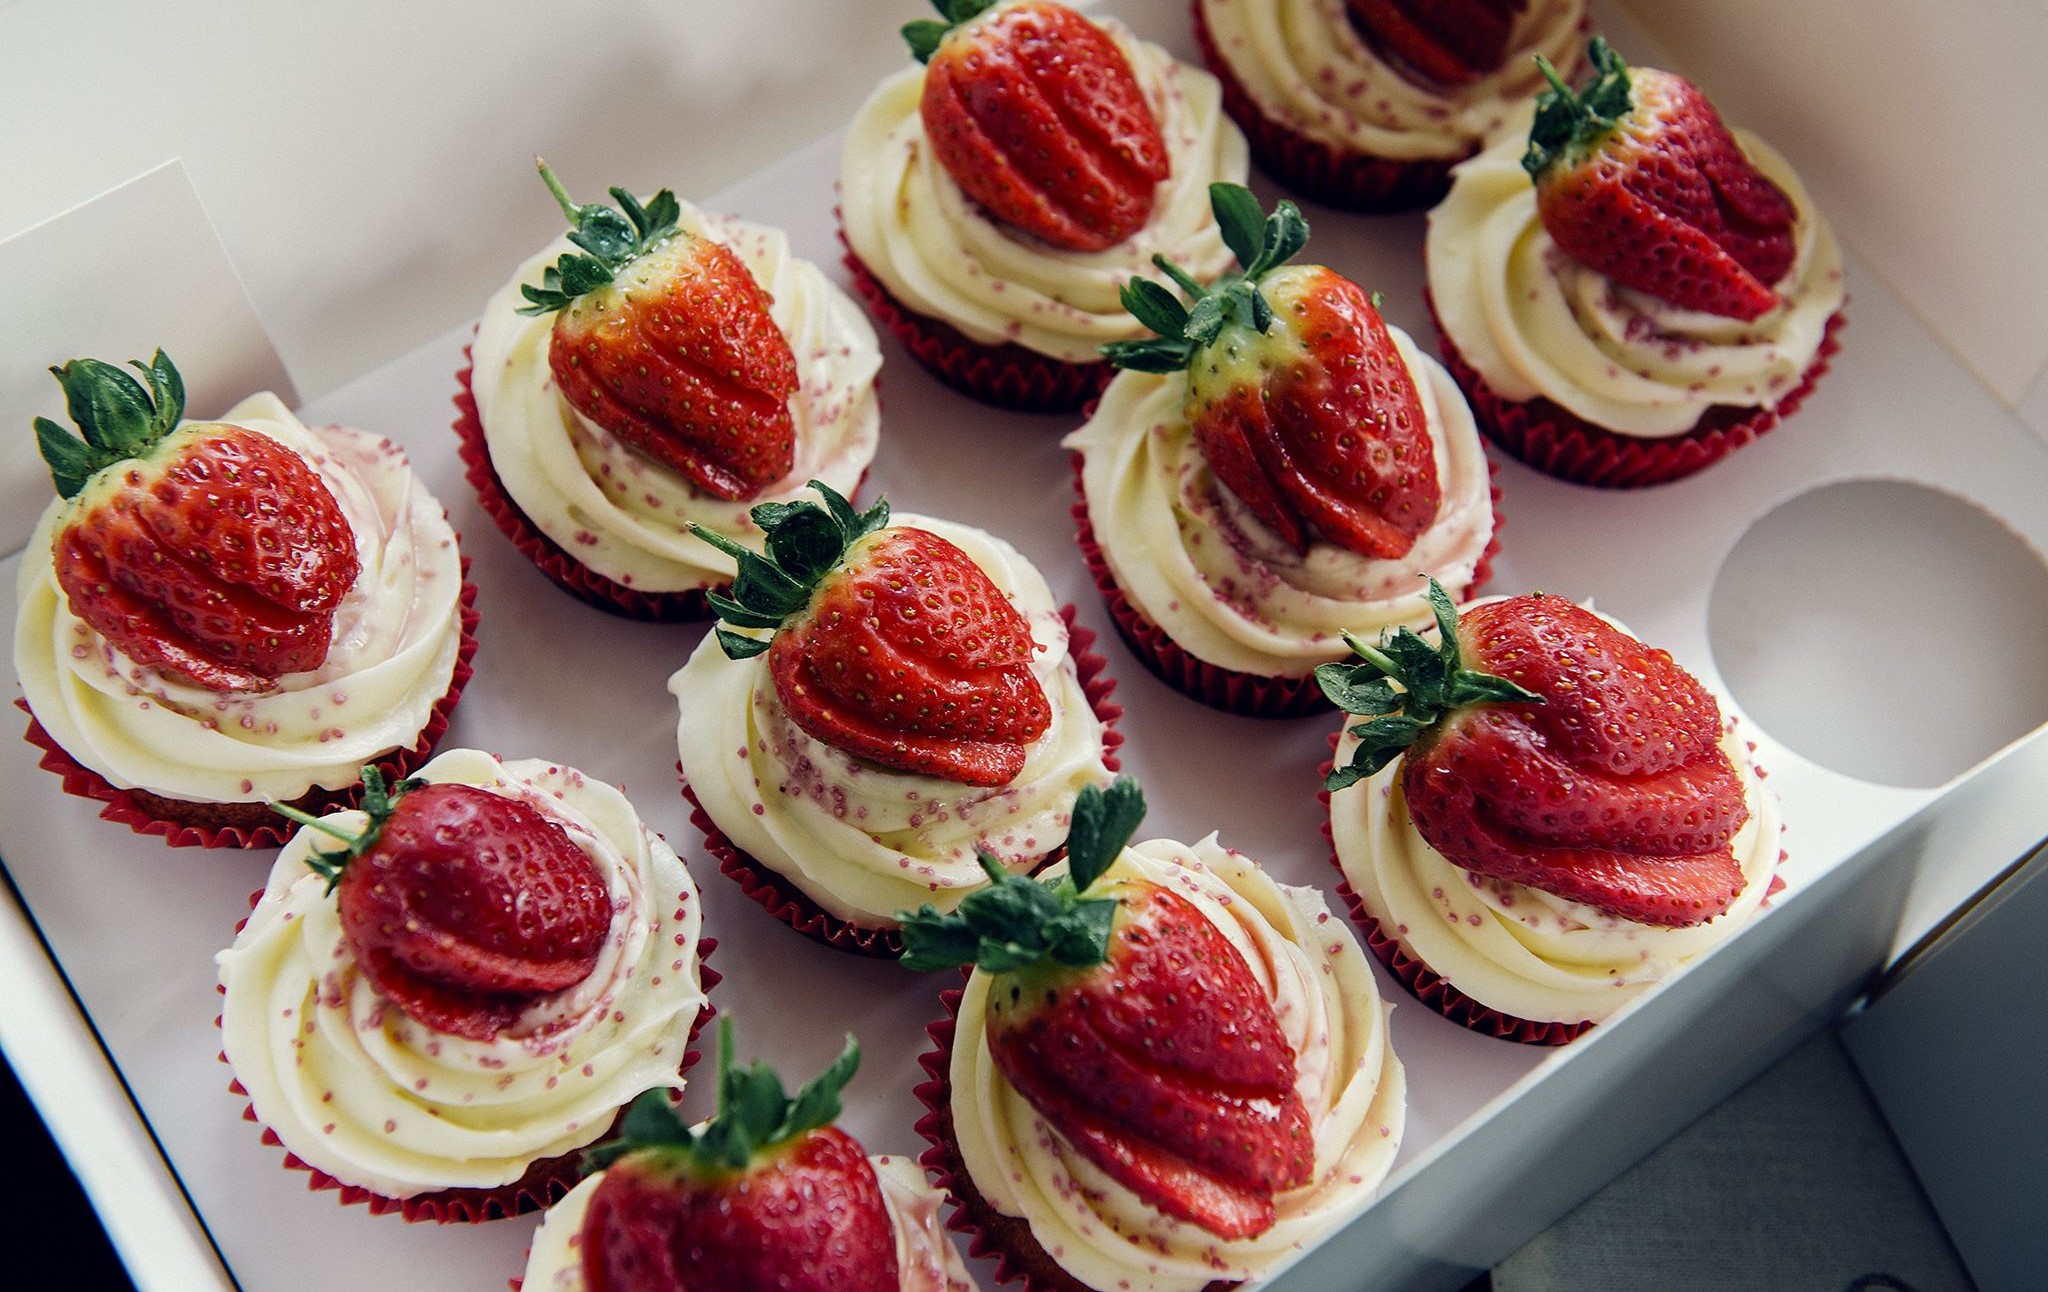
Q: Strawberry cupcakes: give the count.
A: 11